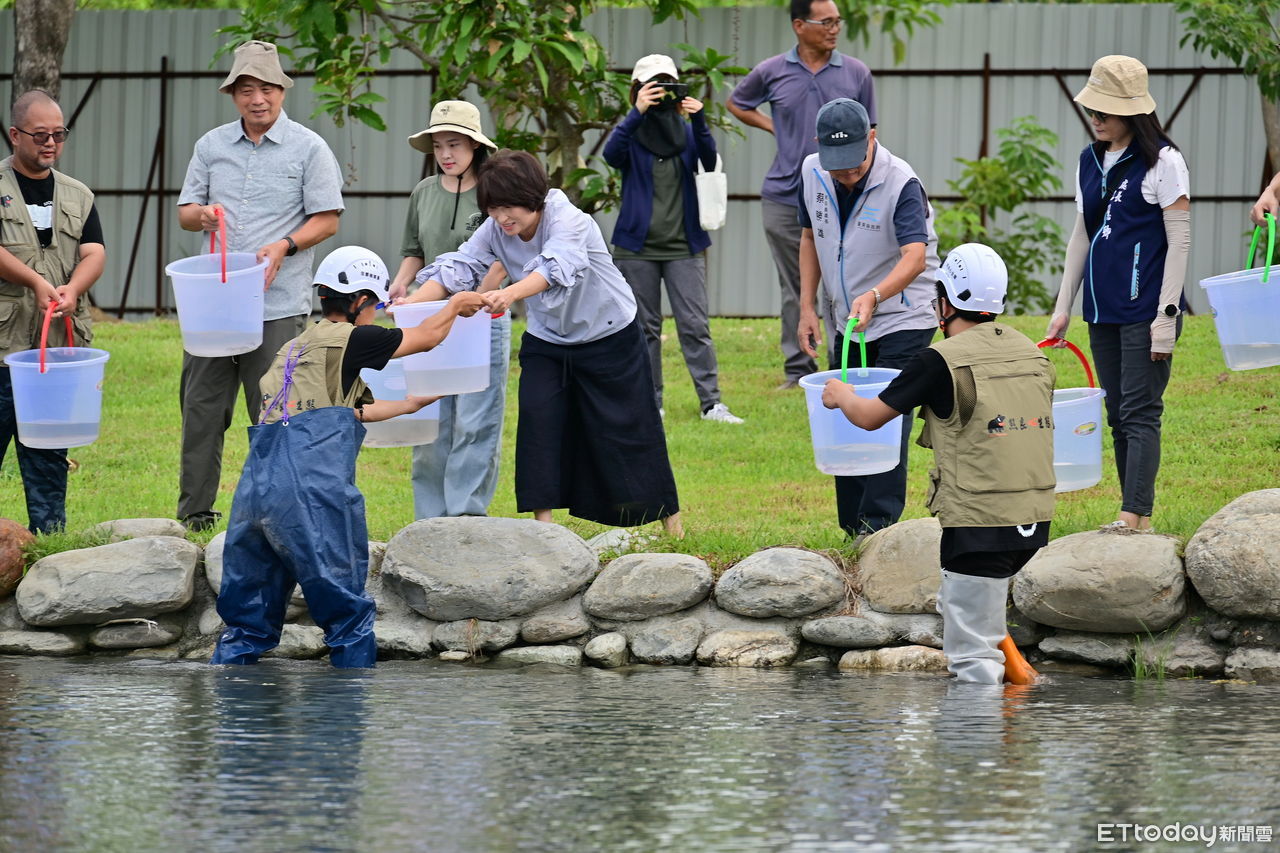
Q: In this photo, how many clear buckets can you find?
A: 7